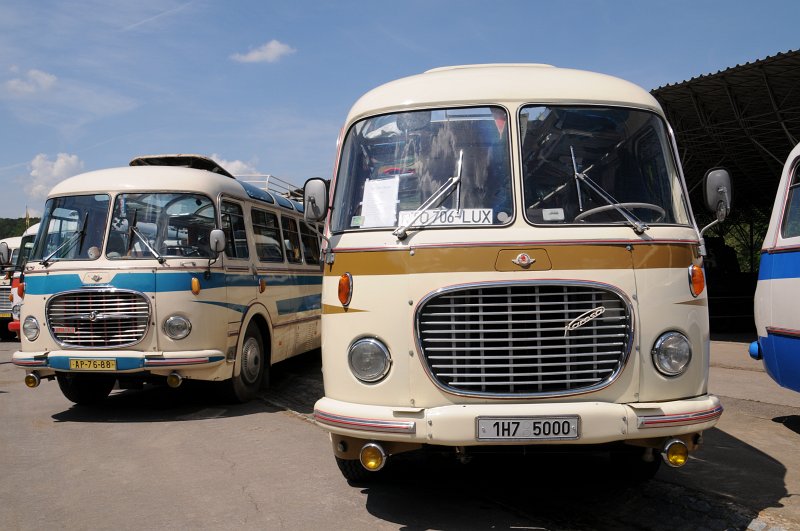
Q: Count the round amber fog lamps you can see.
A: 4